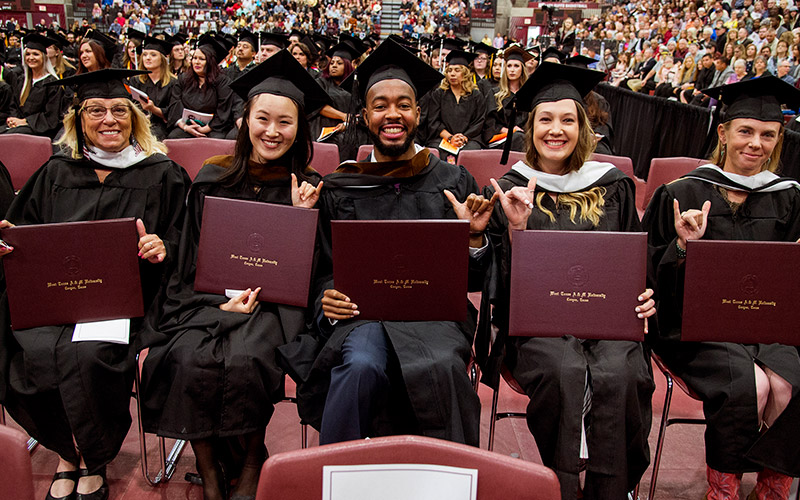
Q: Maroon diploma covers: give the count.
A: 5